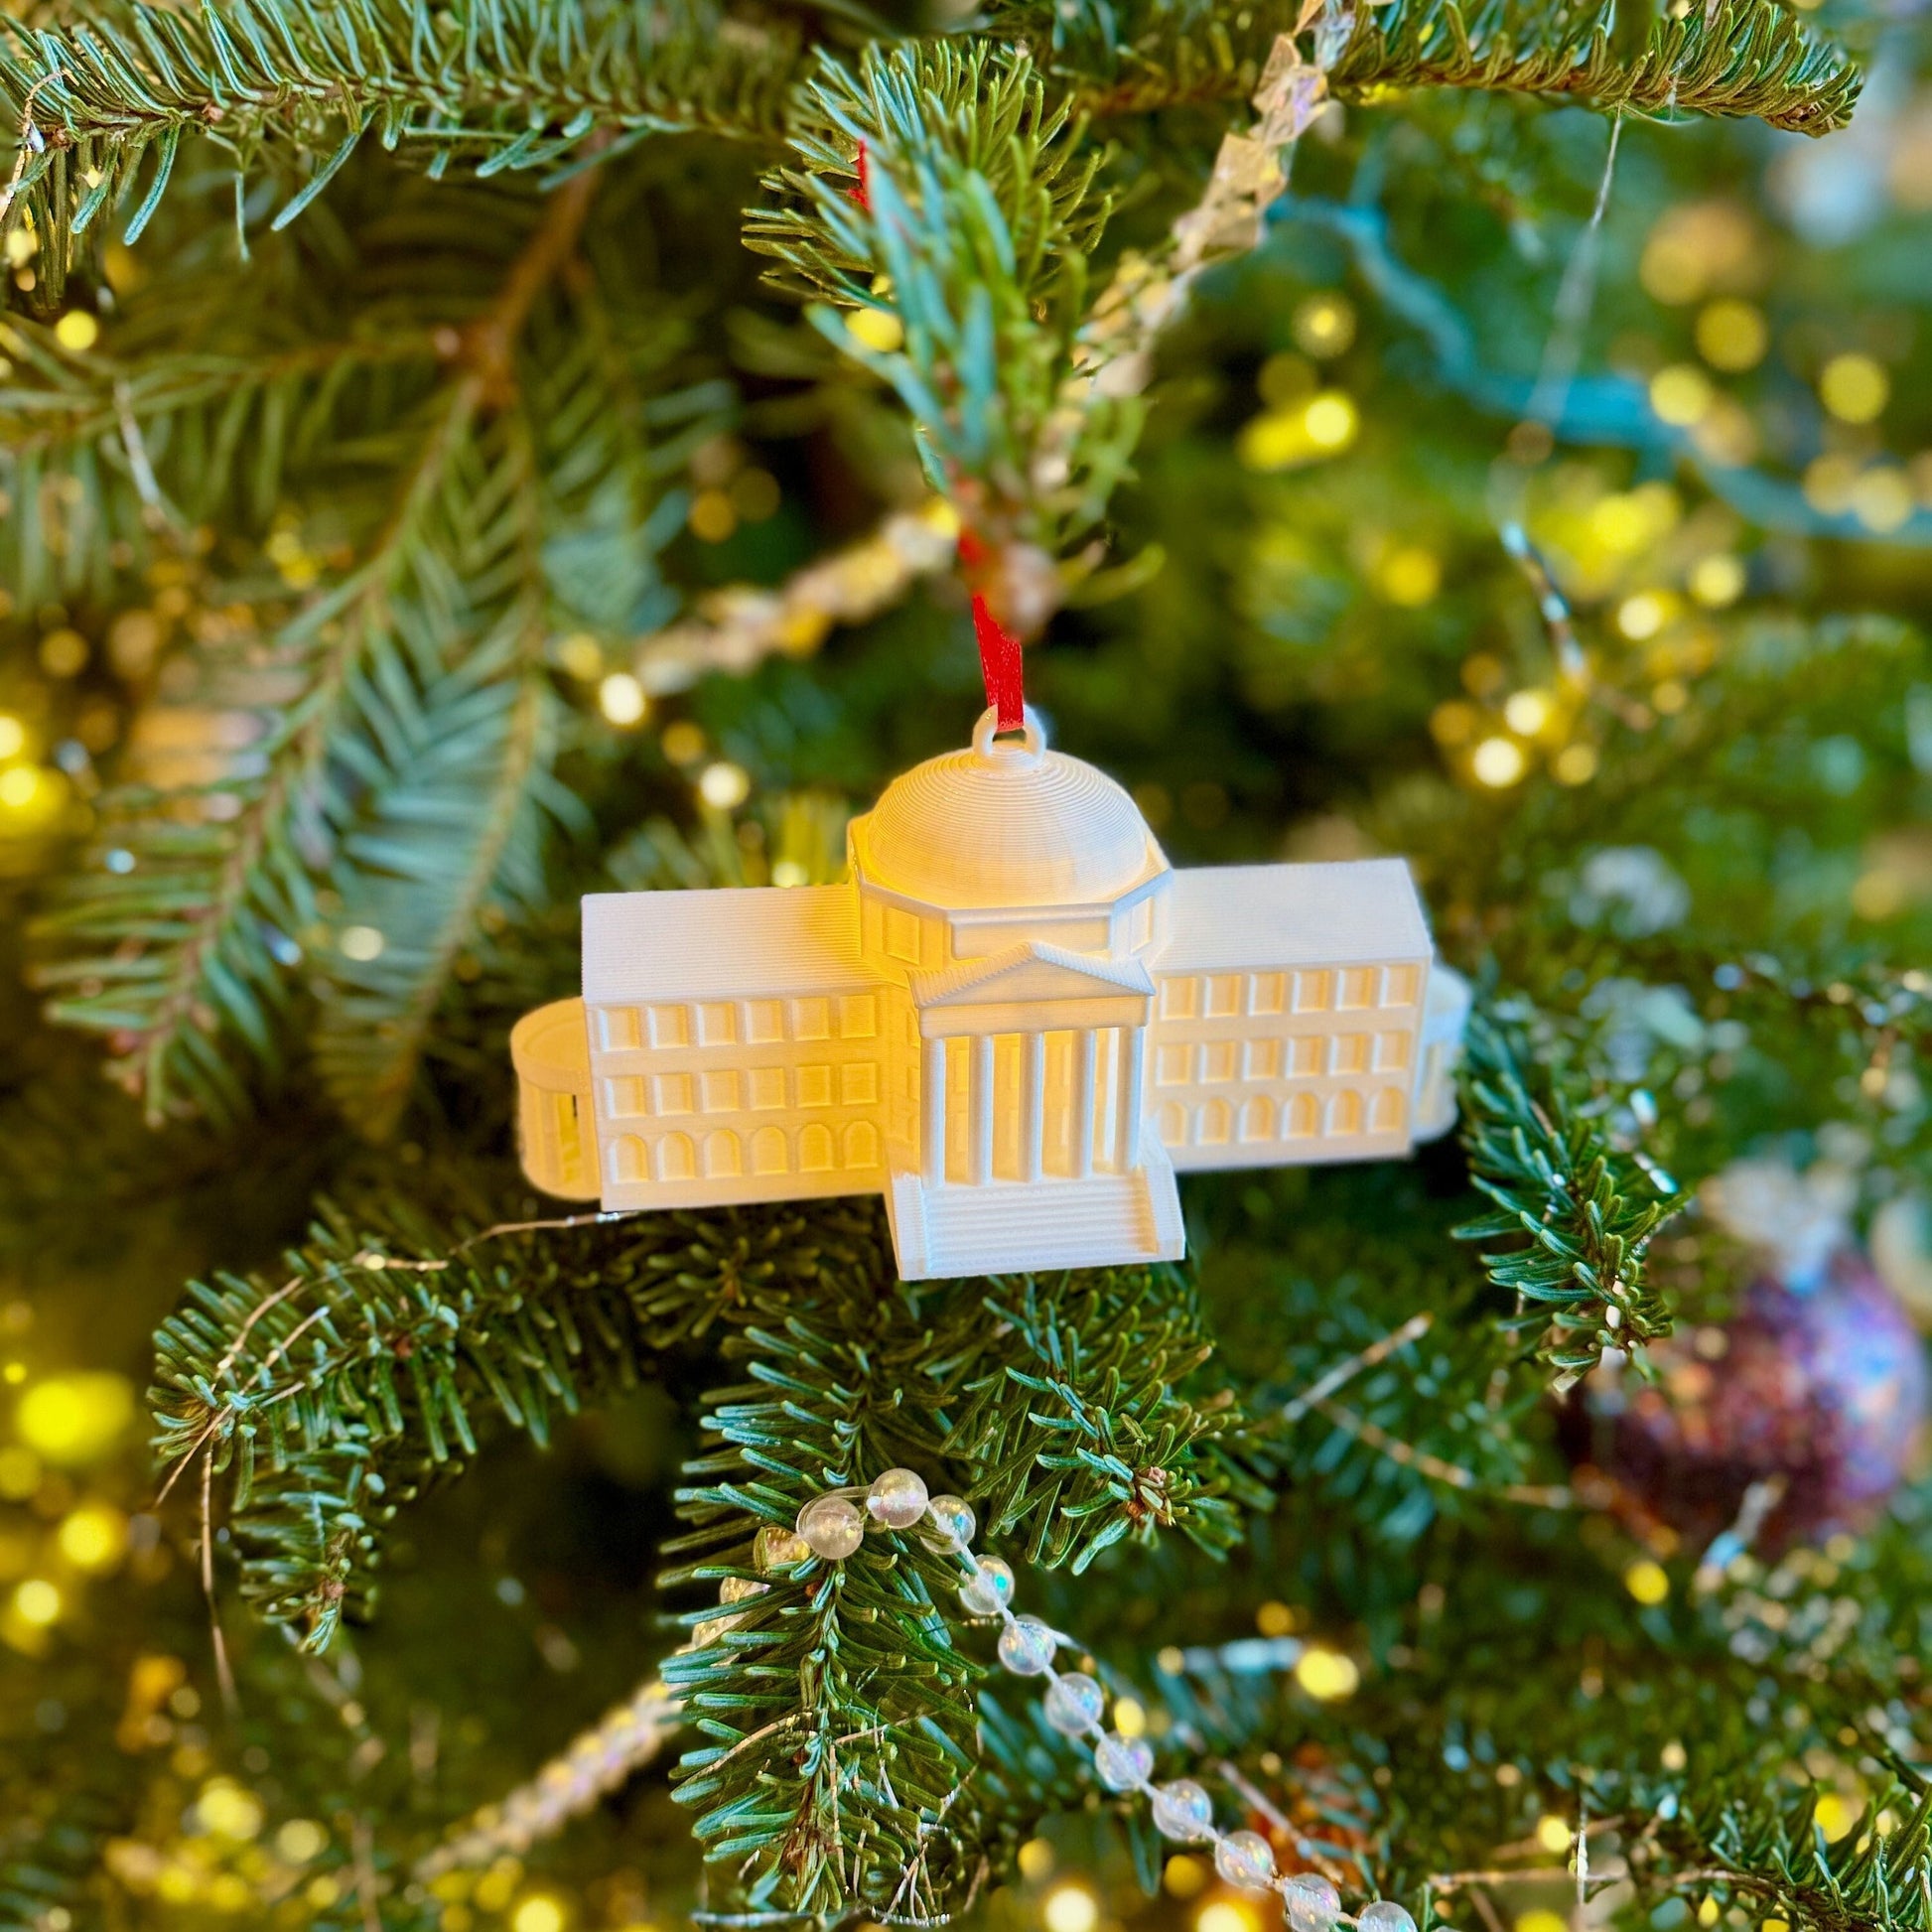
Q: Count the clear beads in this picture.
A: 11